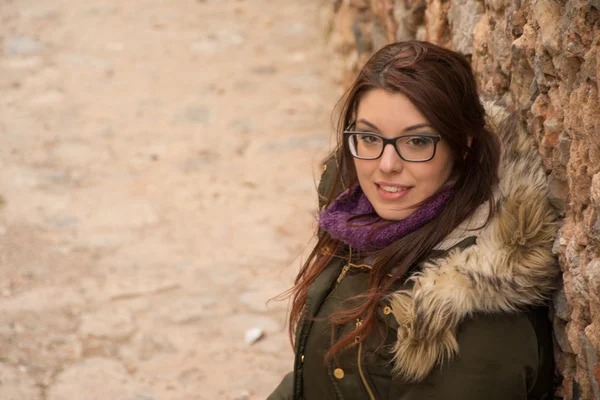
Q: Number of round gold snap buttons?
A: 2